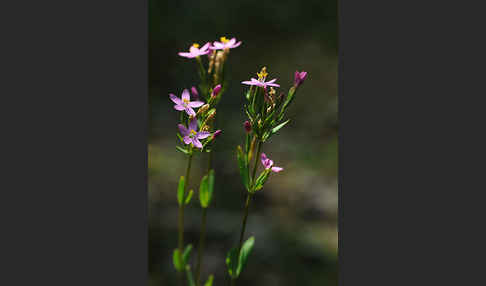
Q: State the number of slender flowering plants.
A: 3